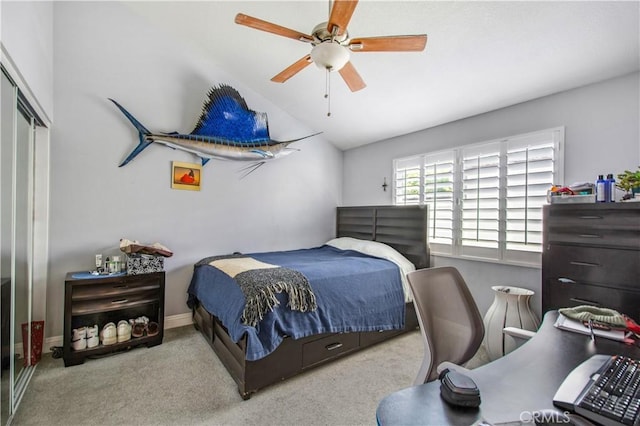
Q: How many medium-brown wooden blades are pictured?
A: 5